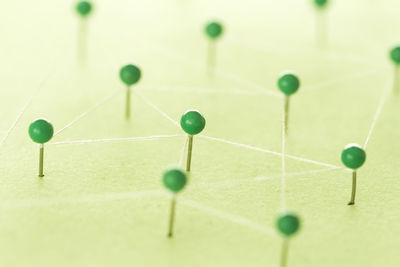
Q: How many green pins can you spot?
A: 11